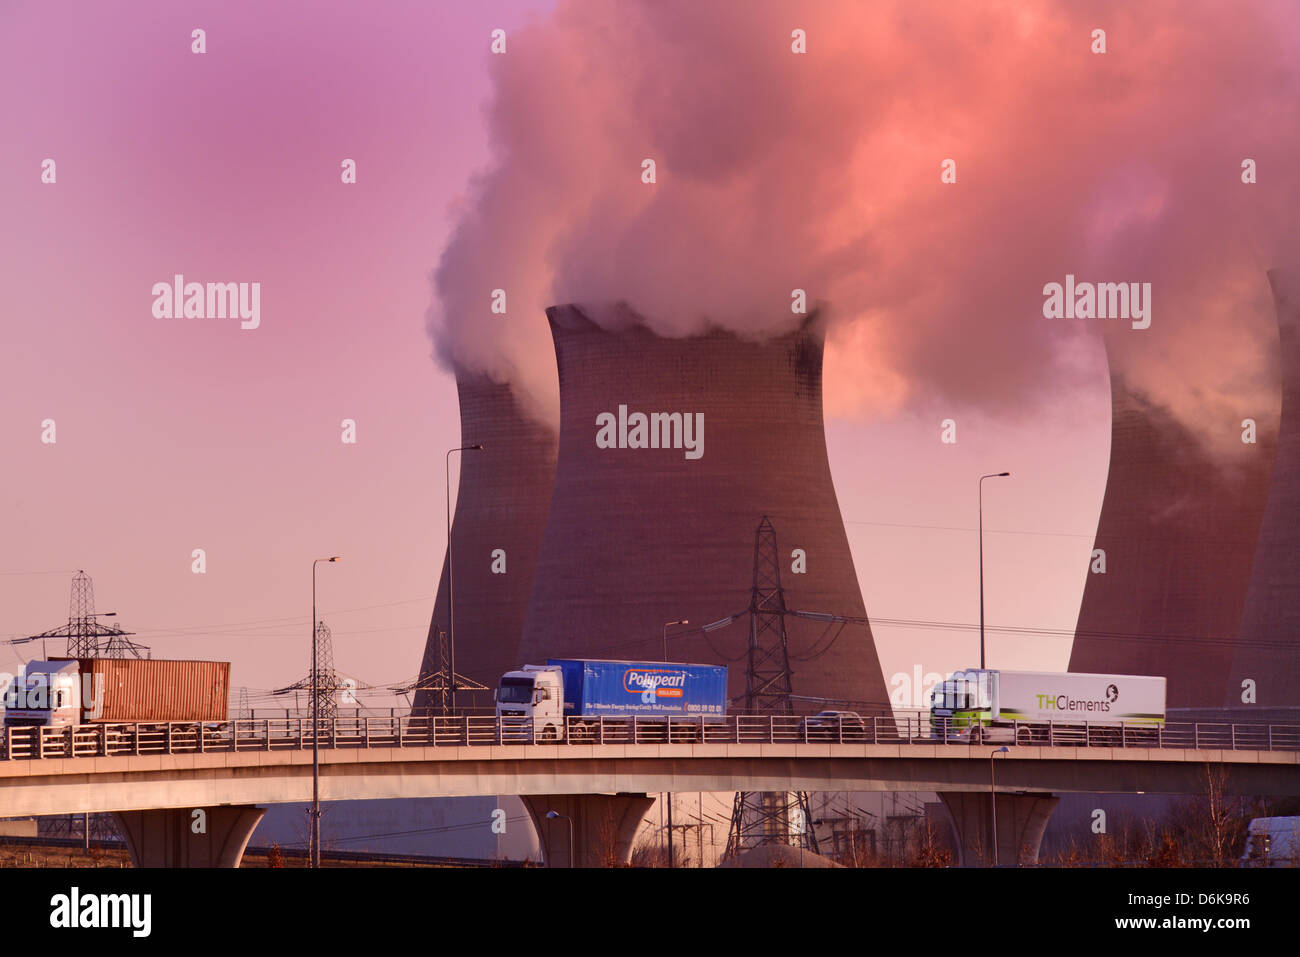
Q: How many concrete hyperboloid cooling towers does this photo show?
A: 4